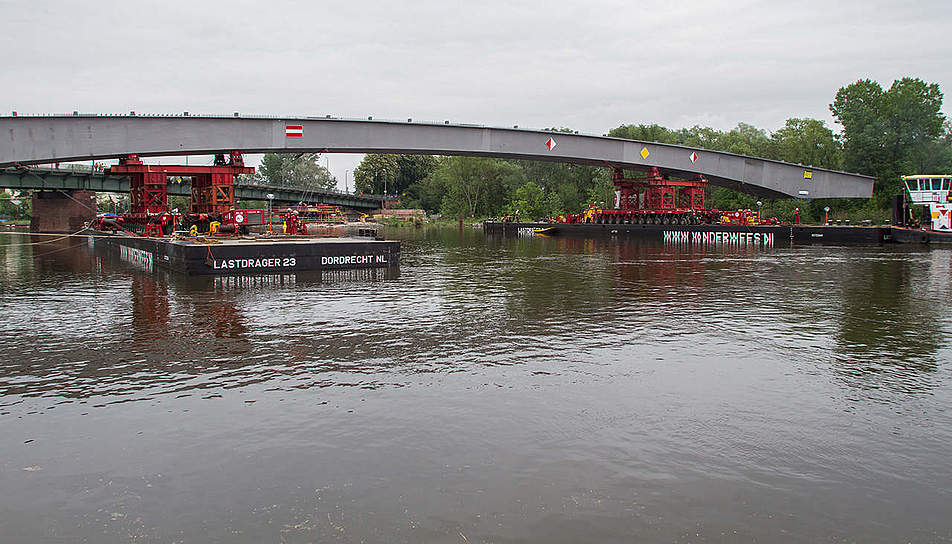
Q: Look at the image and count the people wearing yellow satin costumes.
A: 0